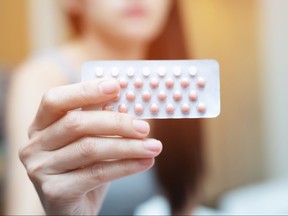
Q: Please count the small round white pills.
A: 7